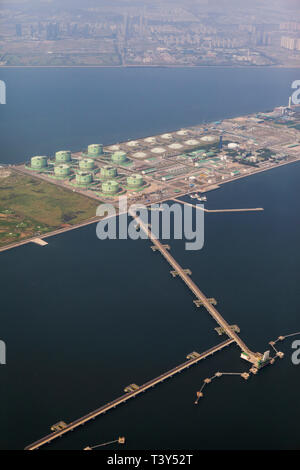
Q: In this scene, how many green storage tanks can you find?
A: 10